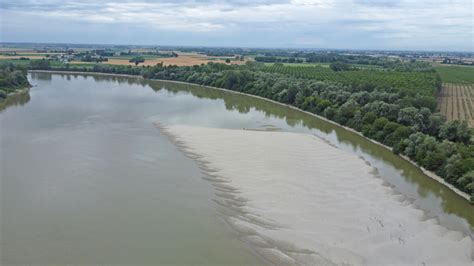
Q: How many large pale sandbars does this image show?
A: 1